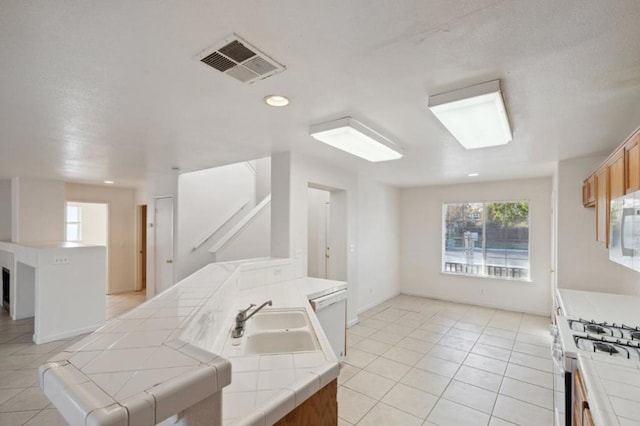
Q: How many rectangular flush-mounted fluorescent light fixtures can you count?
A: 2